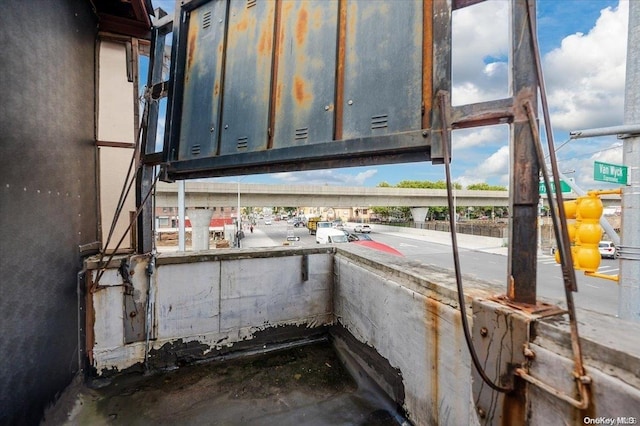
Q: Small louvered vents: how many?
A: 6